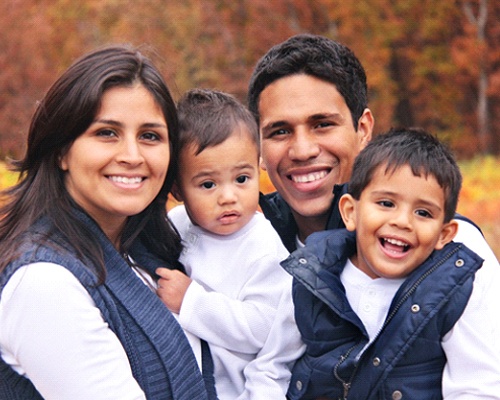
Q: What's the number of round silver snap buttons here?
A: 6